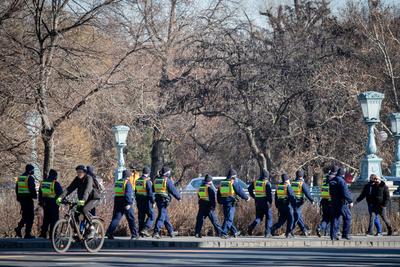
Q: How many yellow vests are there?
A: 11